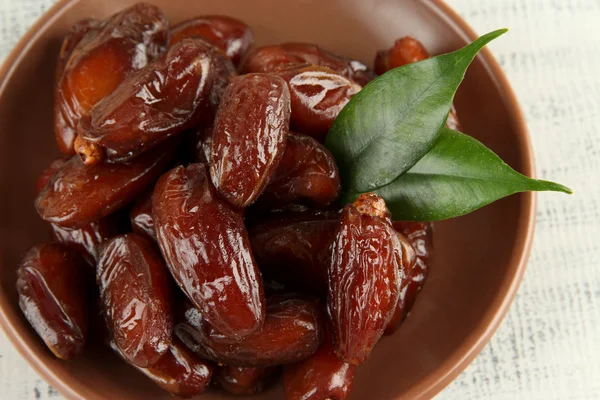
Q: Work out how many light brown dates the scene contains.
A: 0